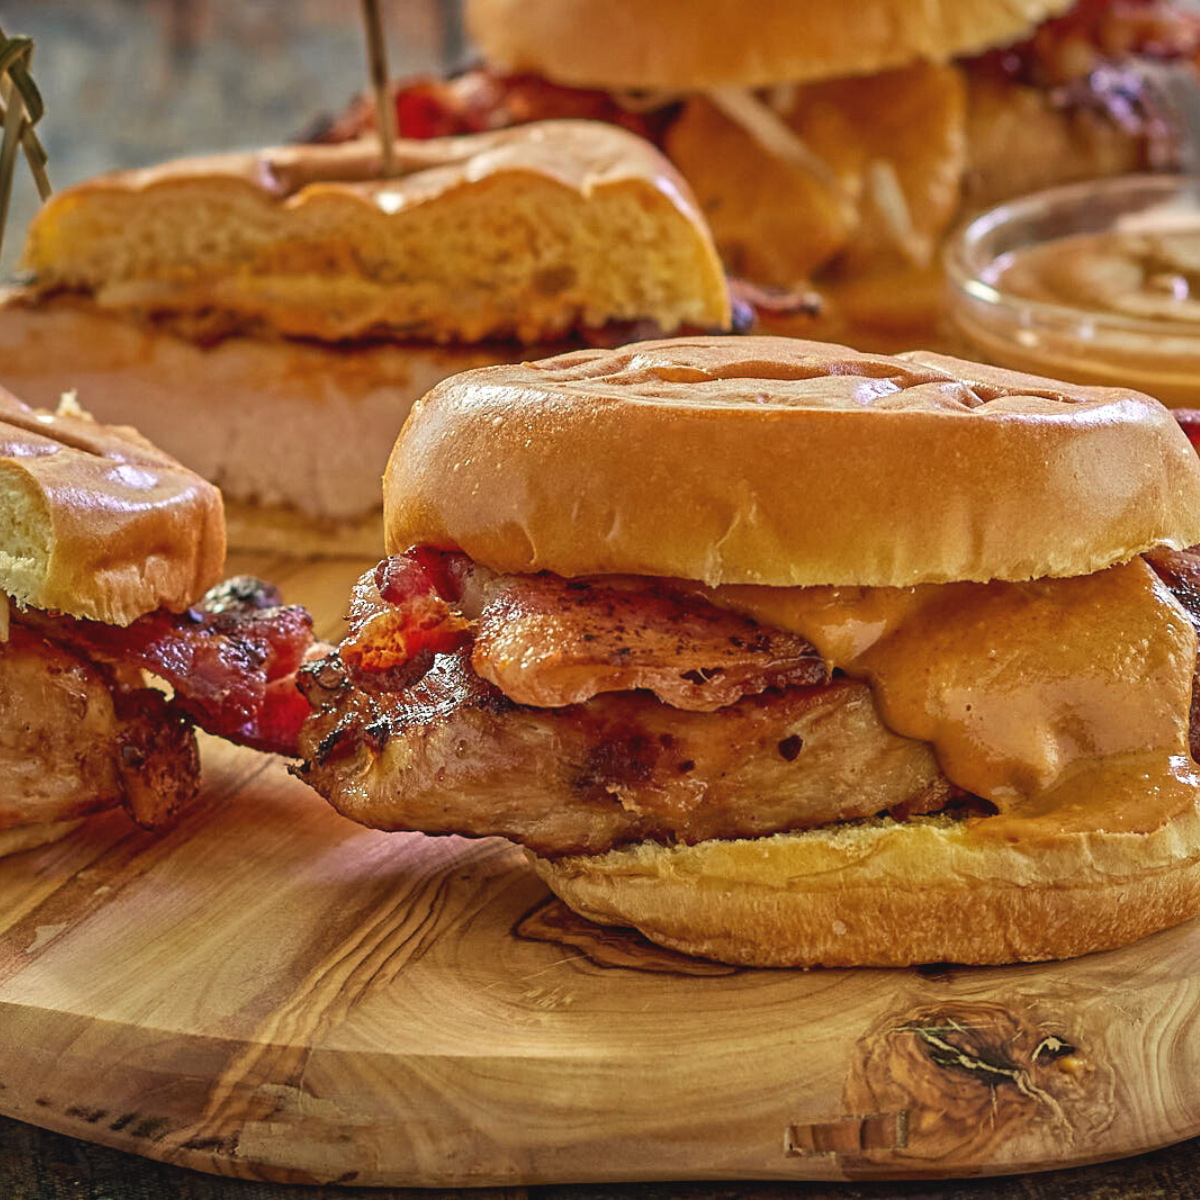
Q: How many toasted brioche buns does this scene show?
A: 4